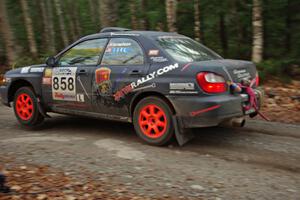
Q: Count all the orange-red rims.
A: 2